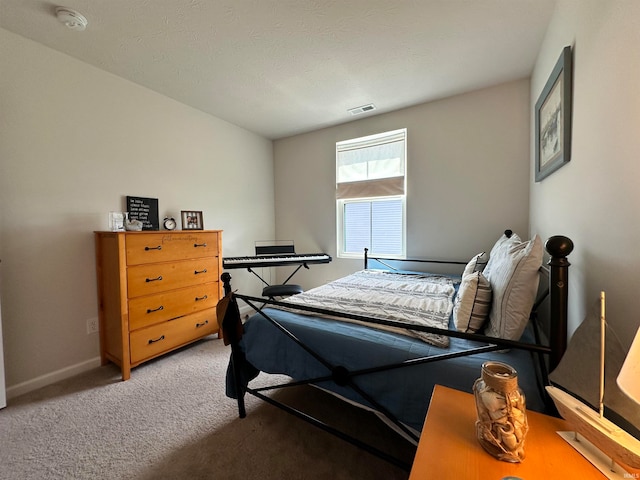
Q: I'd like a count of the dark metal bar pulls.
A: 8